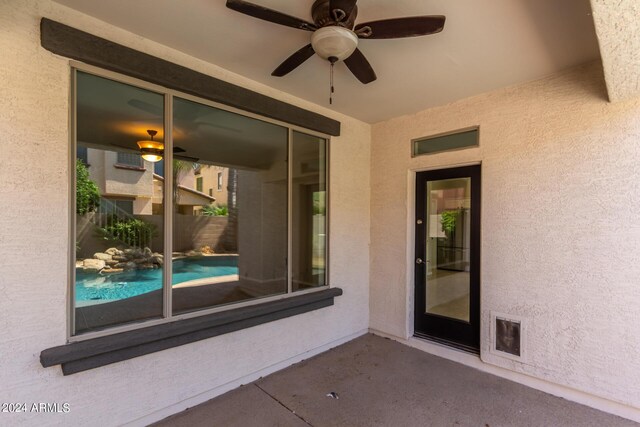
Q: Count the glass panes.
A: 5